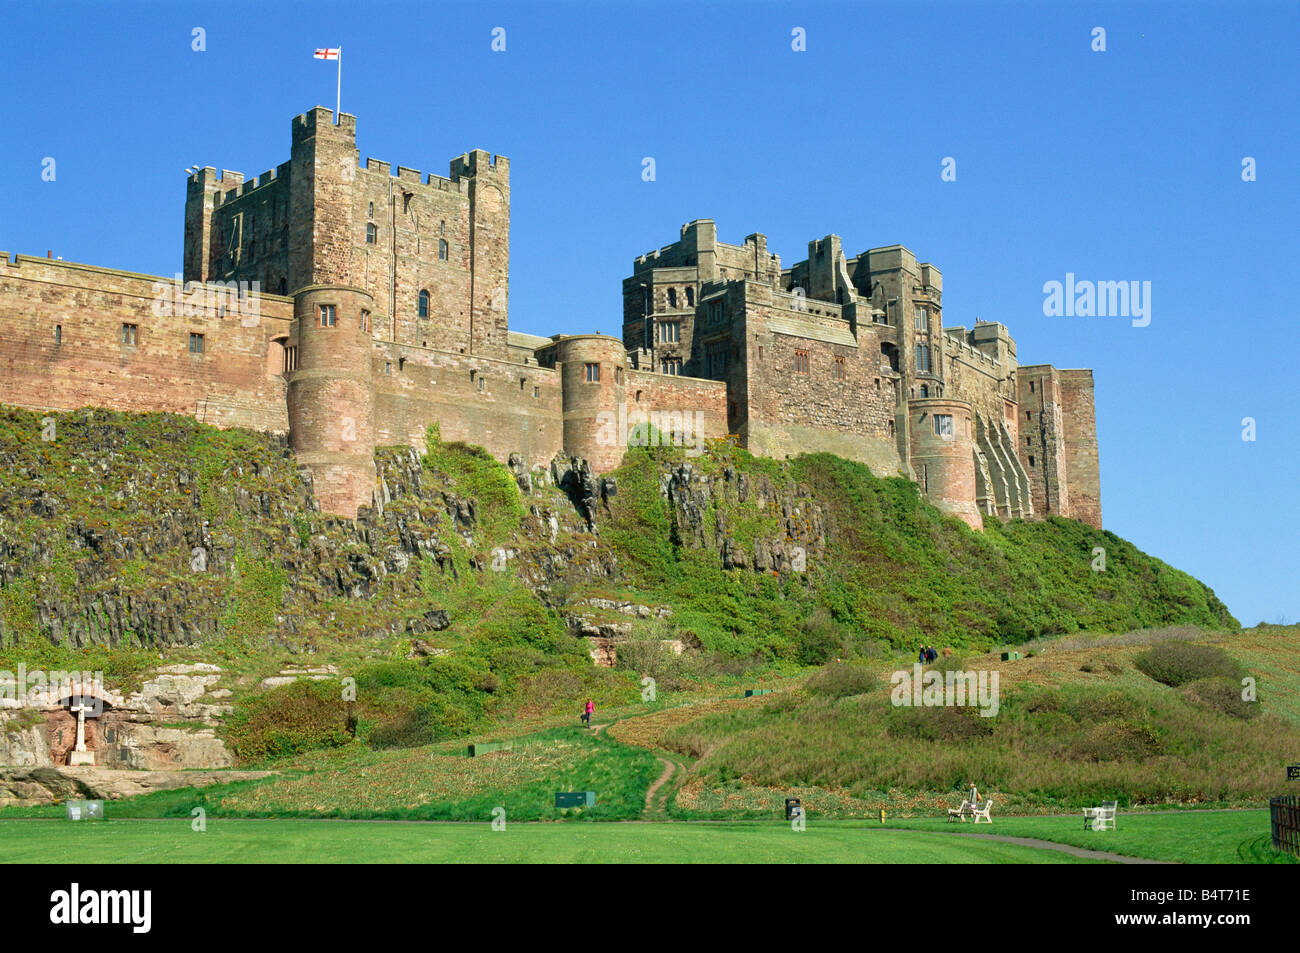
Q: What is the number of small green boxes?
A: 4